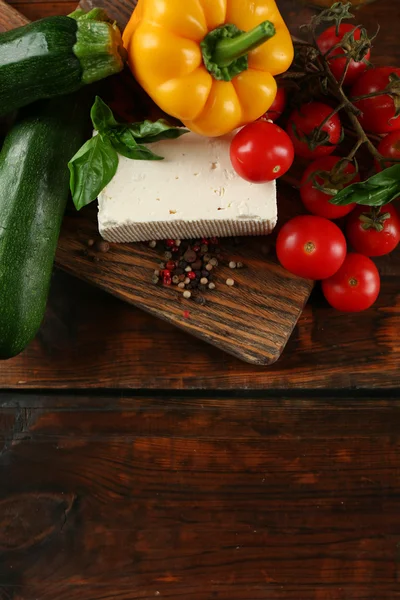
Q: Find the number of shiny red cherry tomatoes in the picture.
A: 10